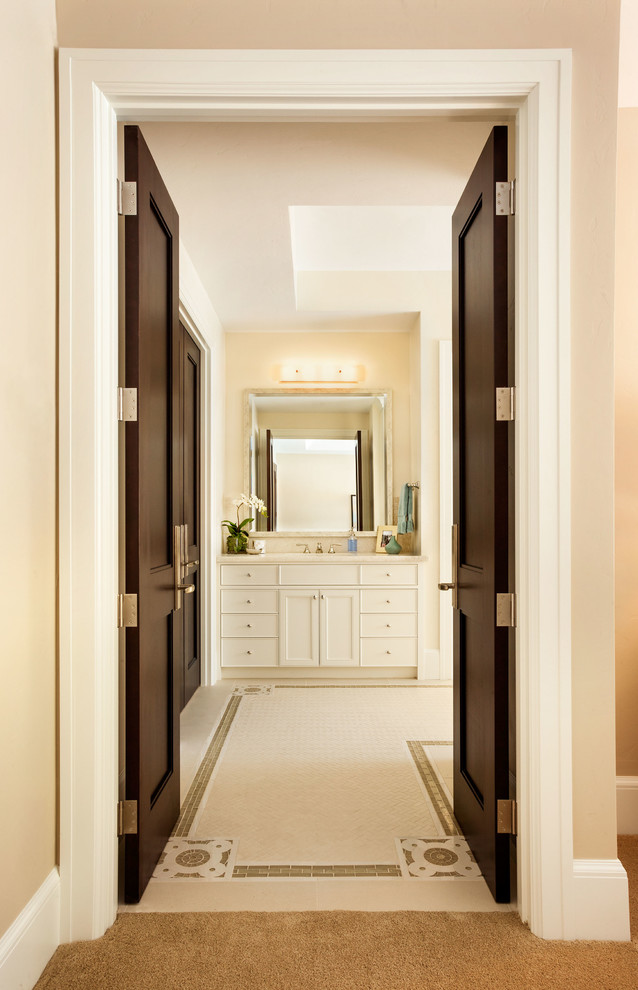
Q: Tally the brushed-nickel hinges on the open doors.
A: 8